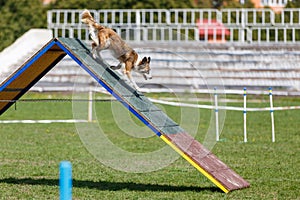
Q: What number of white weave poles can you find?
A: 3